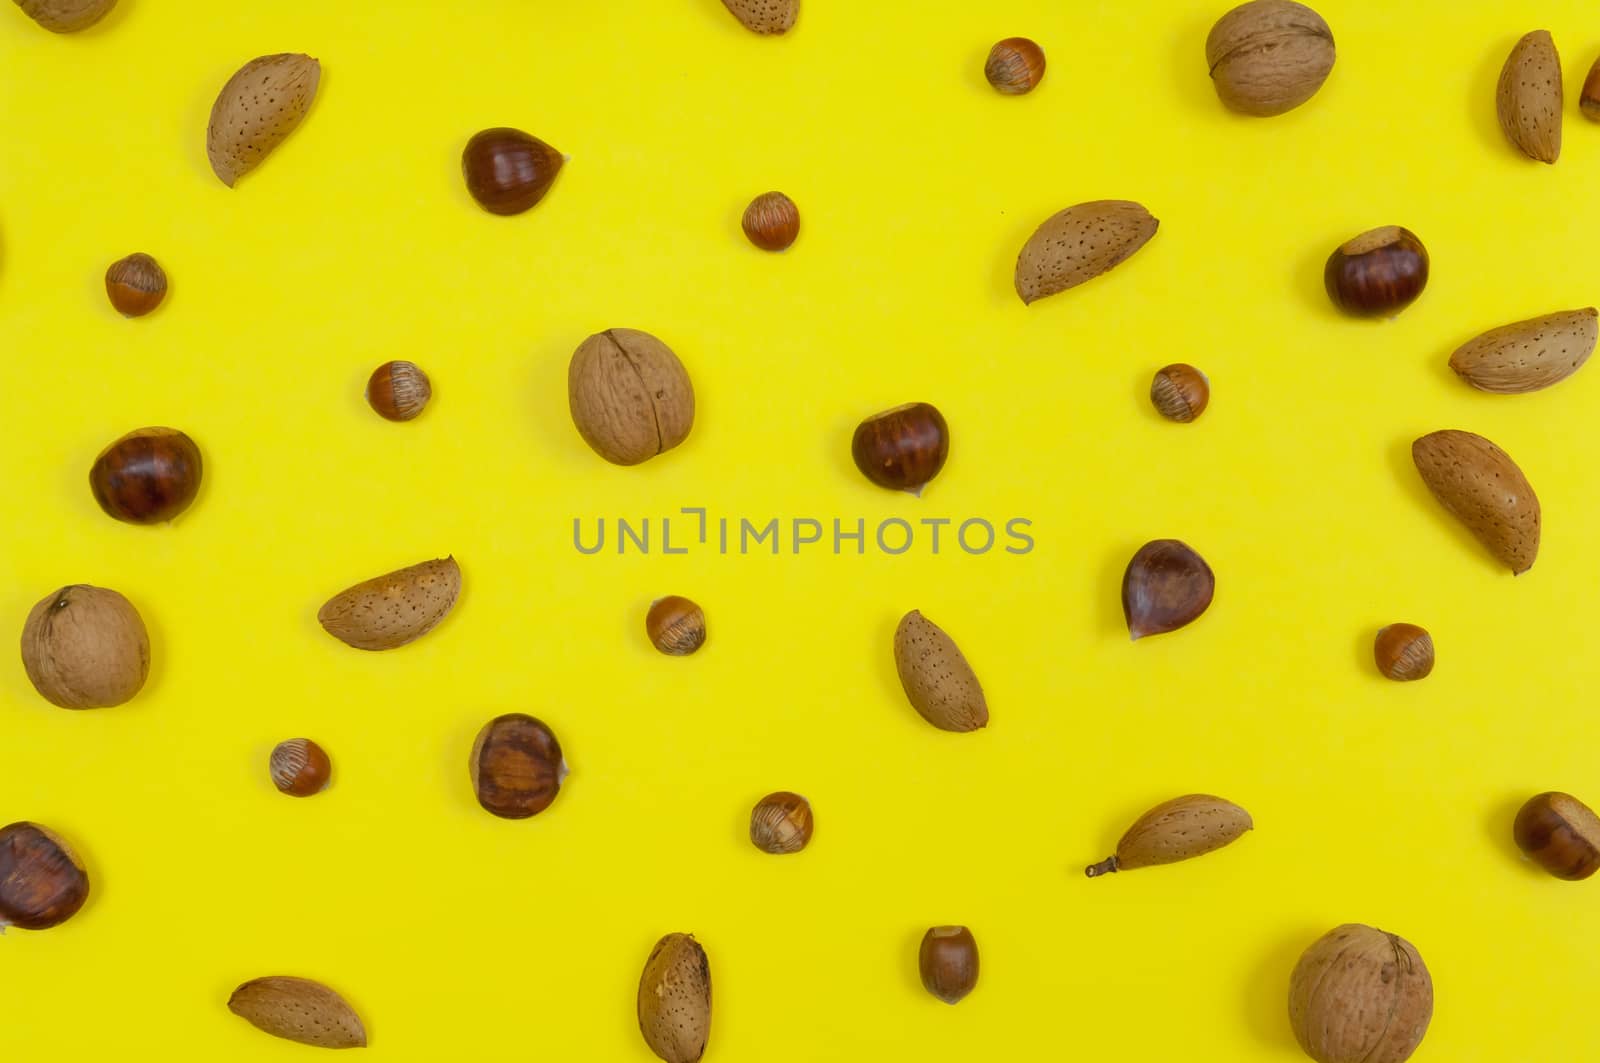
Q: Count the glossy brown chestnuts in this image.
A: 8